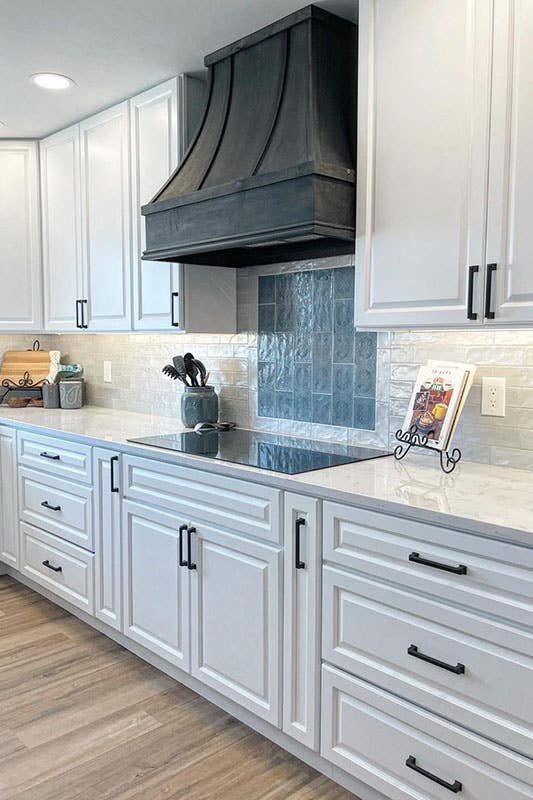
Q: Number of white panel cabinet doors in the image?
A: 11